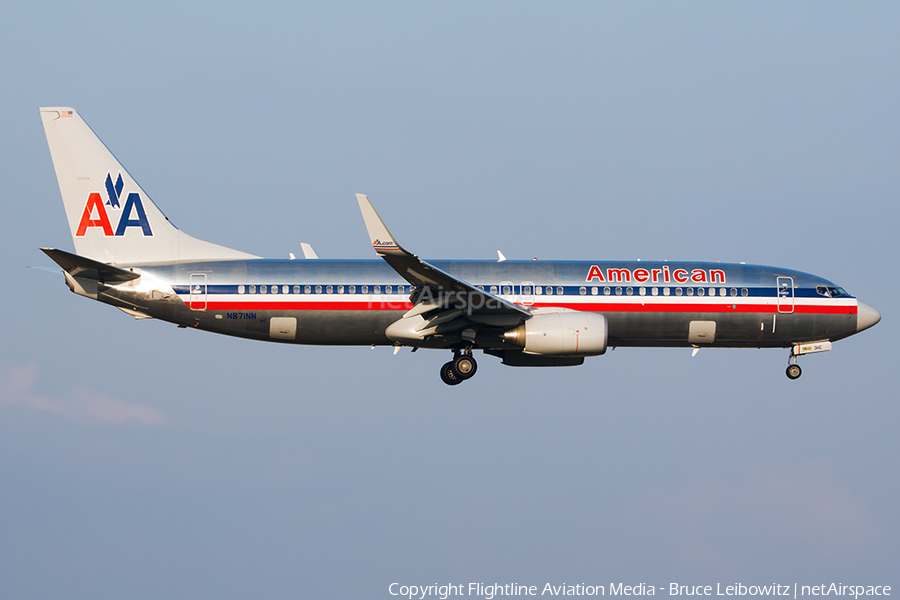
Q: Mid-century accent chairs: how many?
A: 0